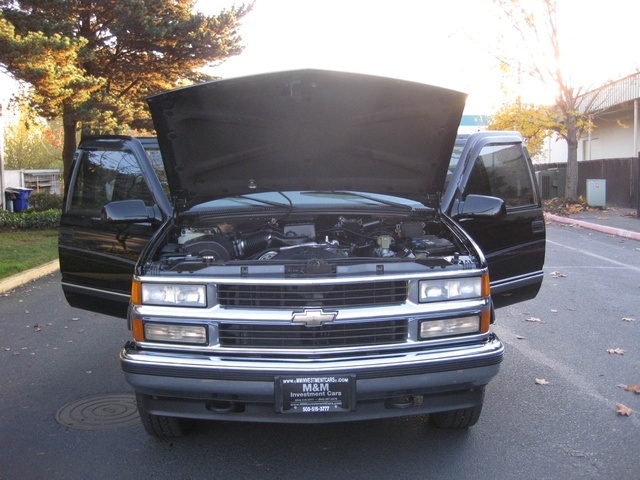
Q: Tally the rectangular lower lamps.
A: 2